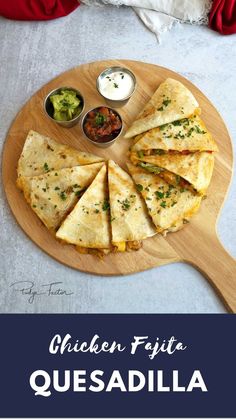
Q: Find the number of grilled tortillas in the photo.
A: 8